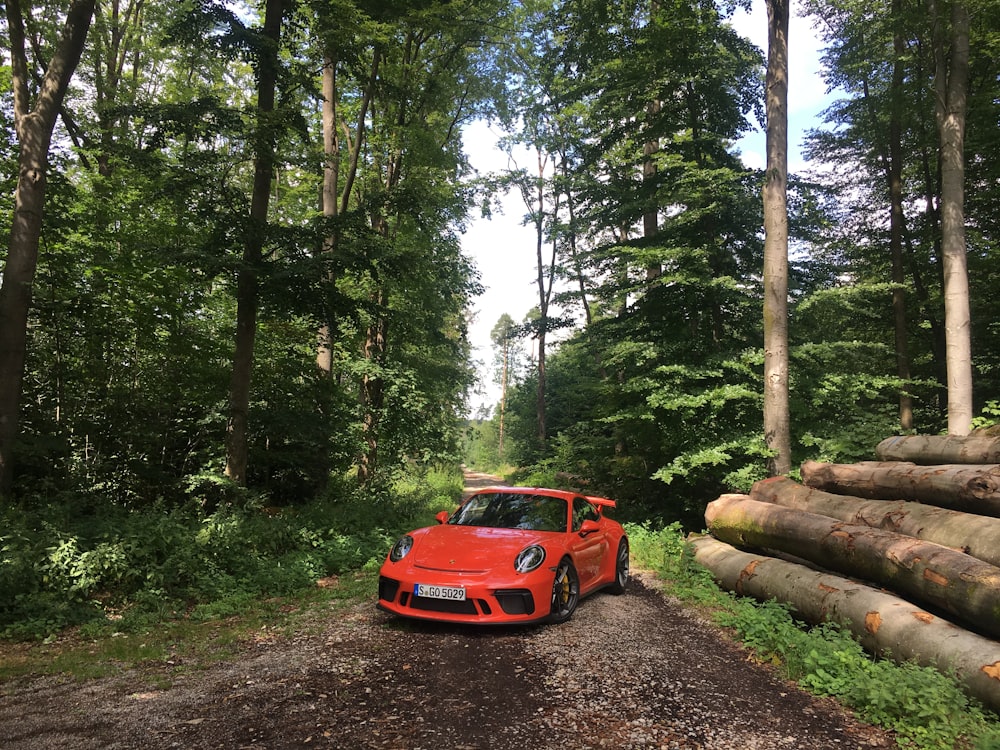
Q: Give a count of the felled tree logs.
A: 5